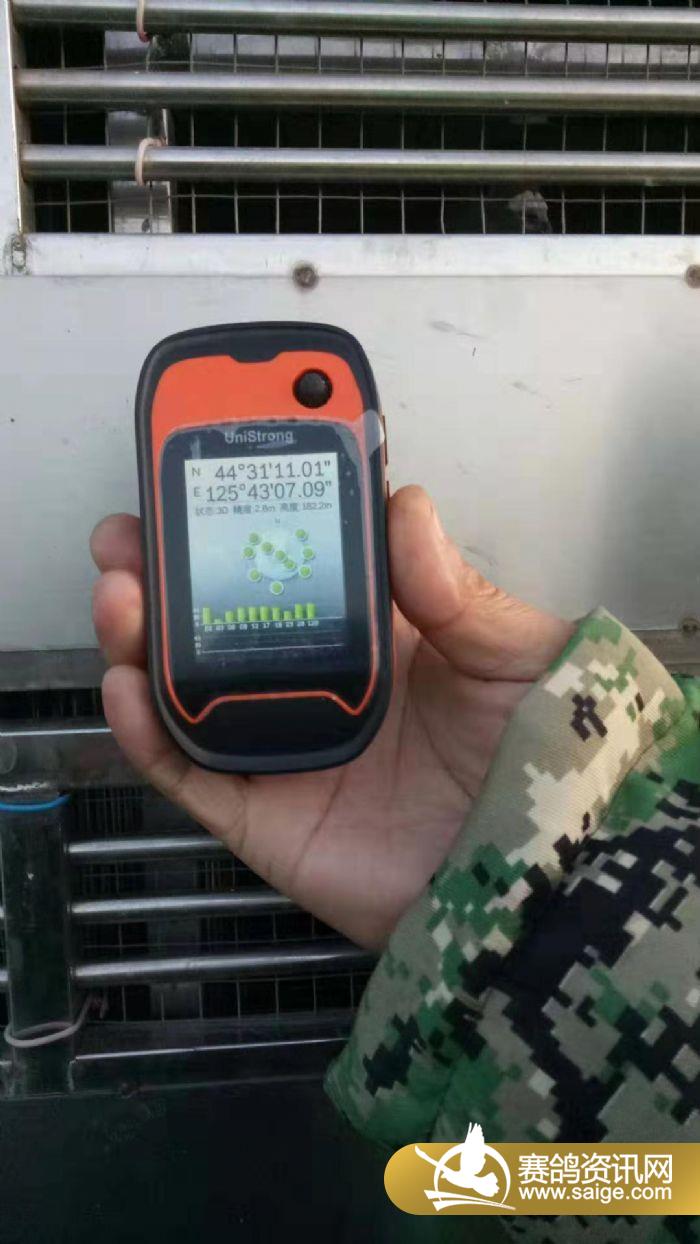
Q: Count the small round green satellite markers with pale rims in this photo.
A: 10